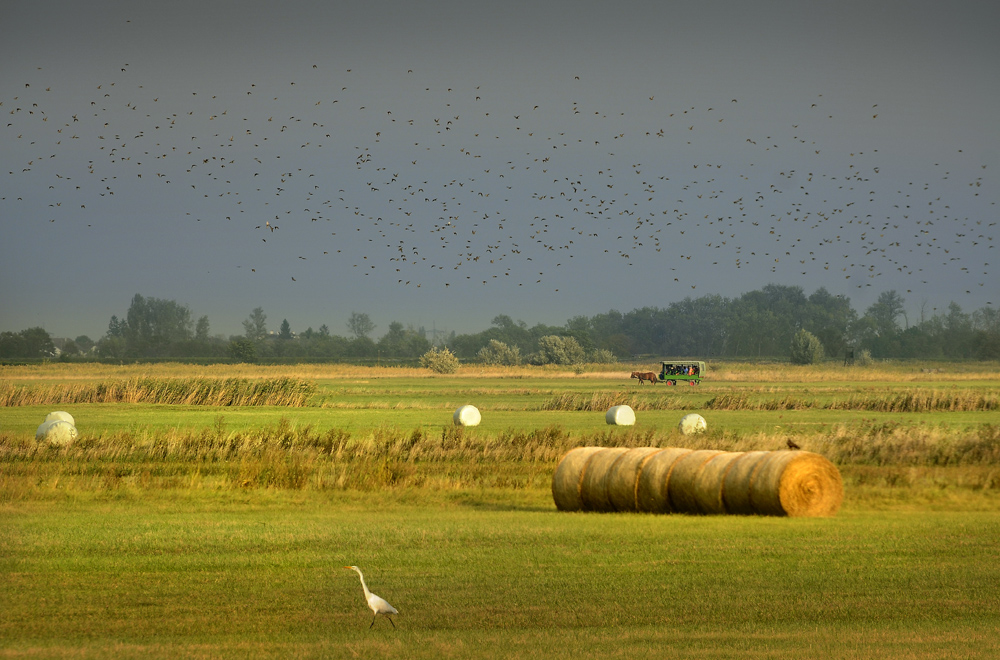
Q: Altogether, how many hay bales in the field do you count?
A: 13